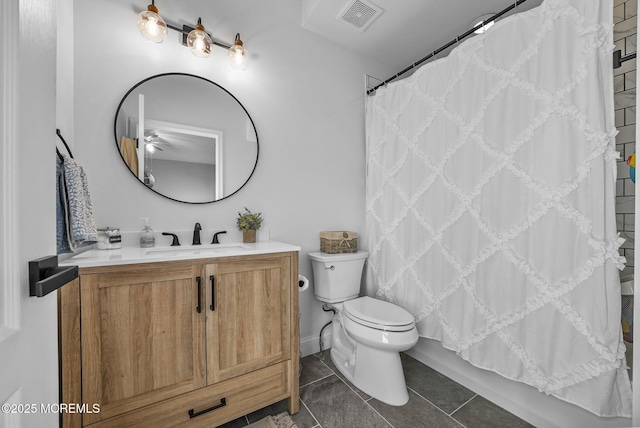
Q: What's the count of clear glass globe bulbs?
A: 3